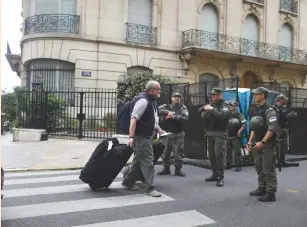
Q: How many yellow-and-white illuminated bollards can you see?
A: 0